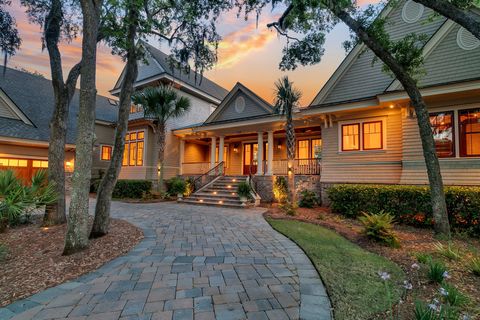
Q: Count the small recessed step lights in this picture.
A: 6